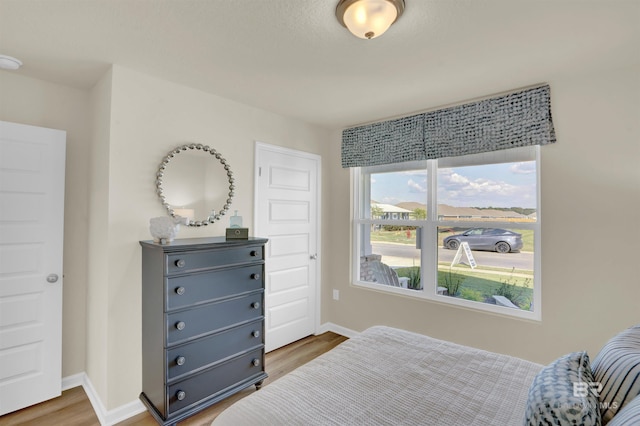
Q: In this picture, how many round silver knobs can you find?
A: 12